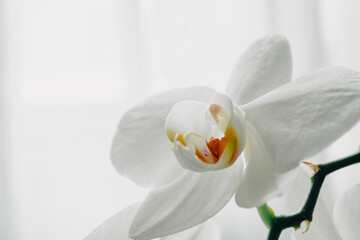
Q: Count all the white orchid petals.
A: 5